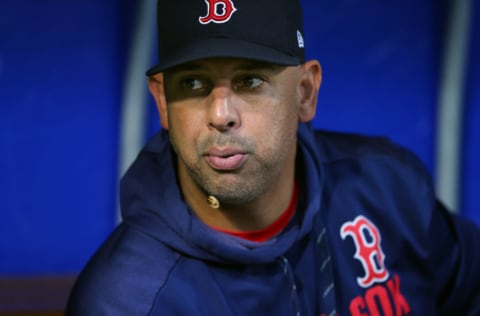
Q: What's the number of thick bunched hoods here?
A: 1